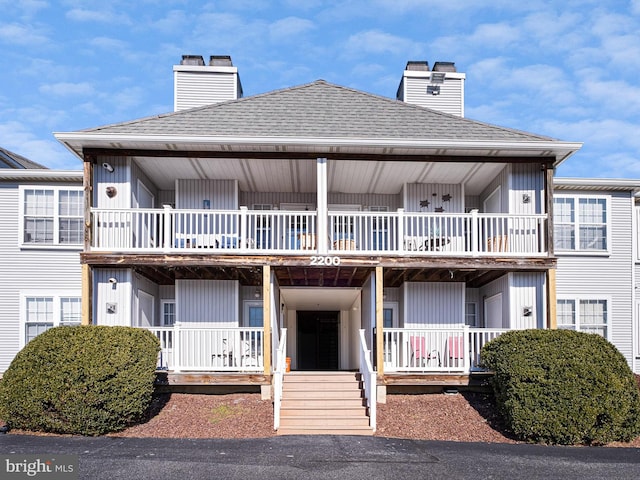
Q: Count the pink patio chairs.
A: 2